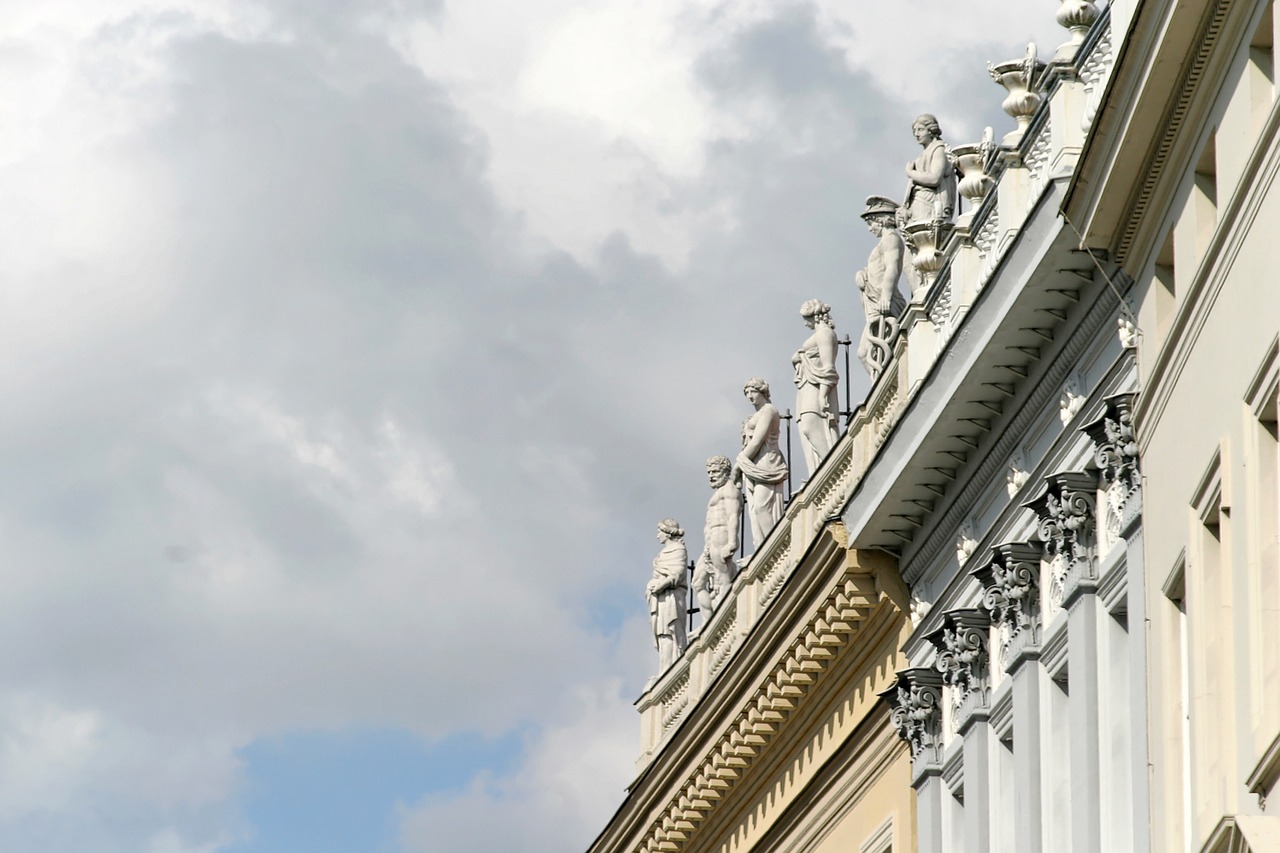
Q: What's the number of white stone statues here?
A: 6